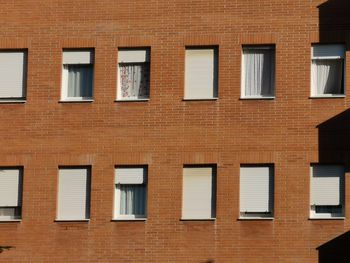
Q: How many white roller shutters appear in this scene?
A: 11